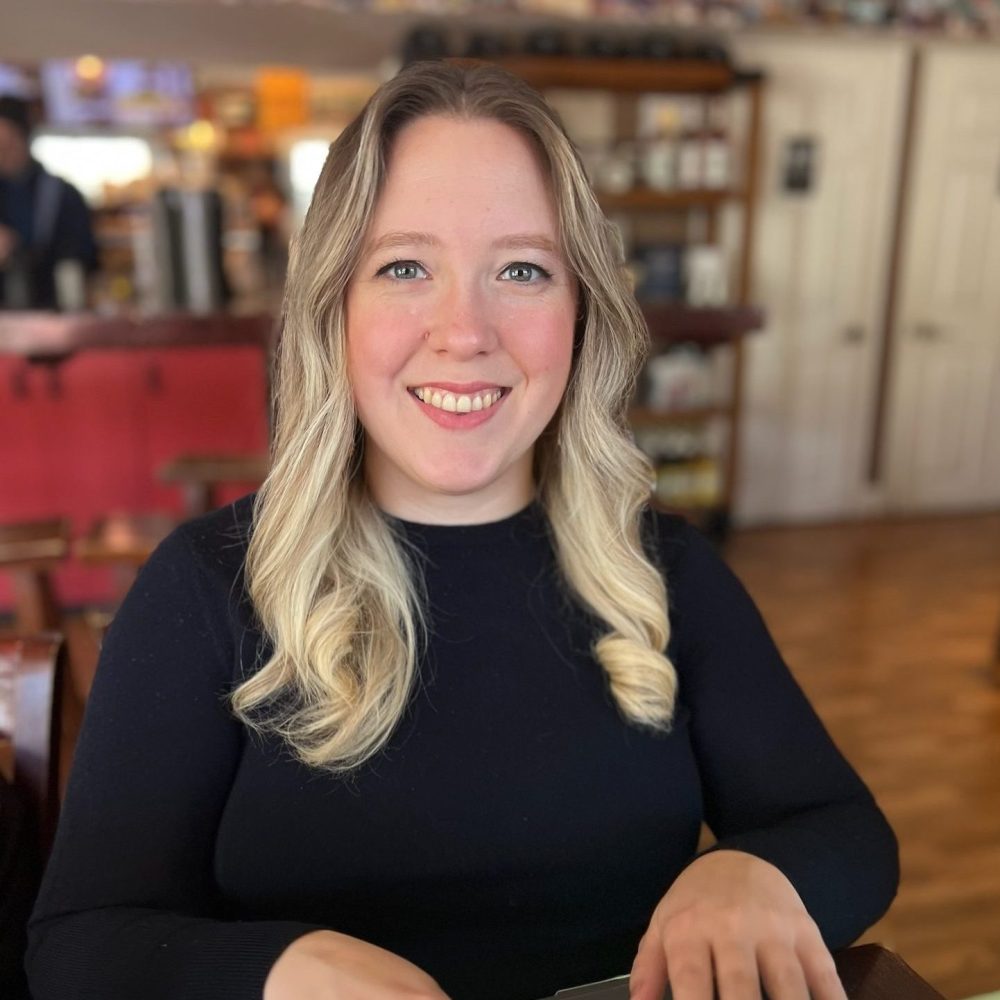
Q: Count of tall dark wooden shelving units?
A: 1